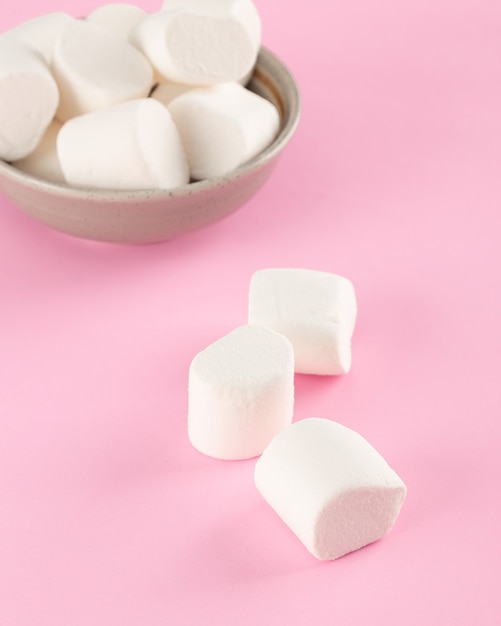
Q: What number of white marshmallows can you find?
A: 13